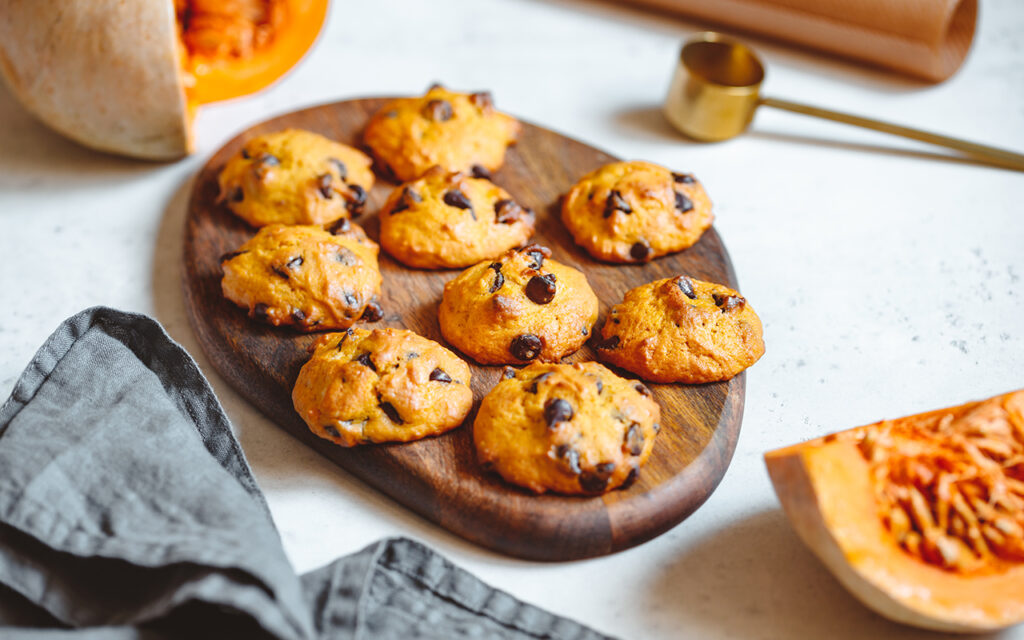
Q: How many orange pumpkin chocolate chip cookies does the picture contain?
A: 9